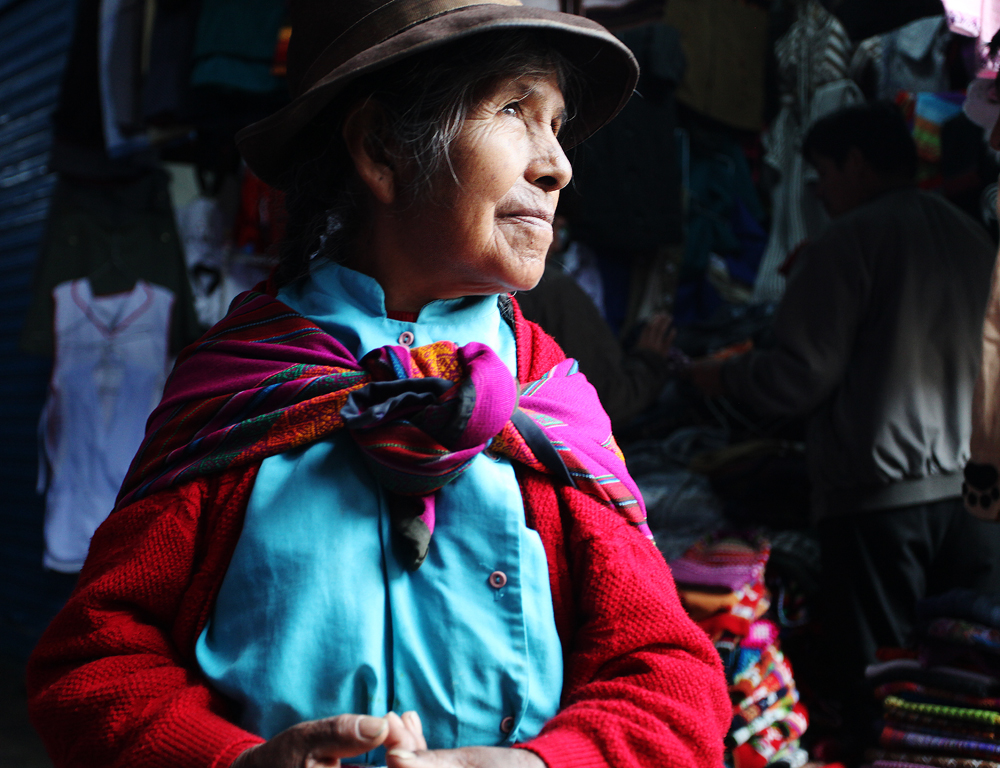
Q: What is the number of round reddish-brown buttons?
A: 3